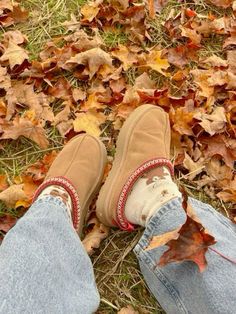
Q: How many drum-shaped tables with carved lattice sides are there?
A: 0